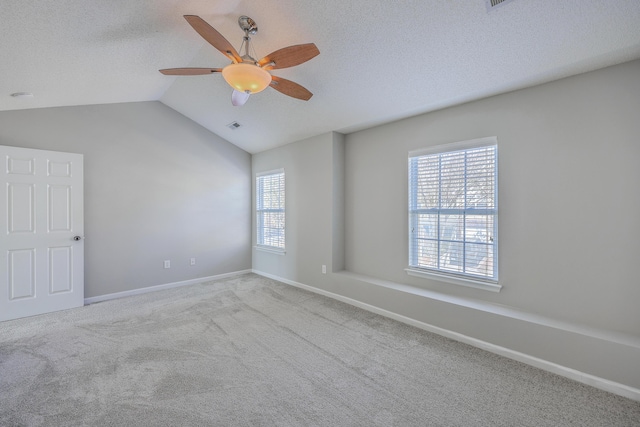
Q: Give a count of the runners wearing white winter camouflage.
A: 0